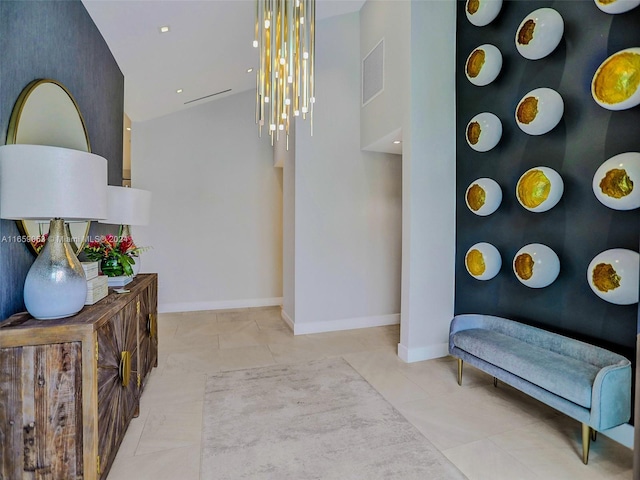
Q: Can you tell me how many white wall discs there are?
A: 13